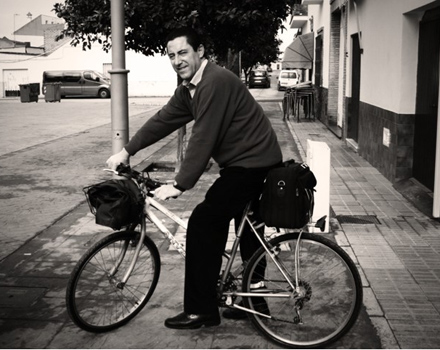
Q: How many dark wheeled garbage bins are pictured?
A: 2